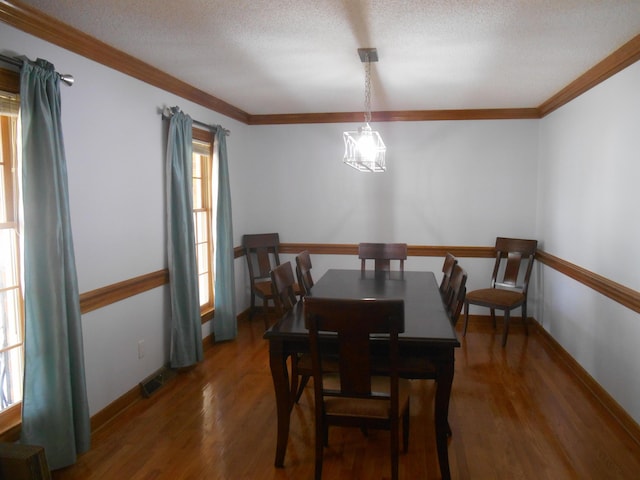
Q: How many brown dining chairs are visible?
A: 8